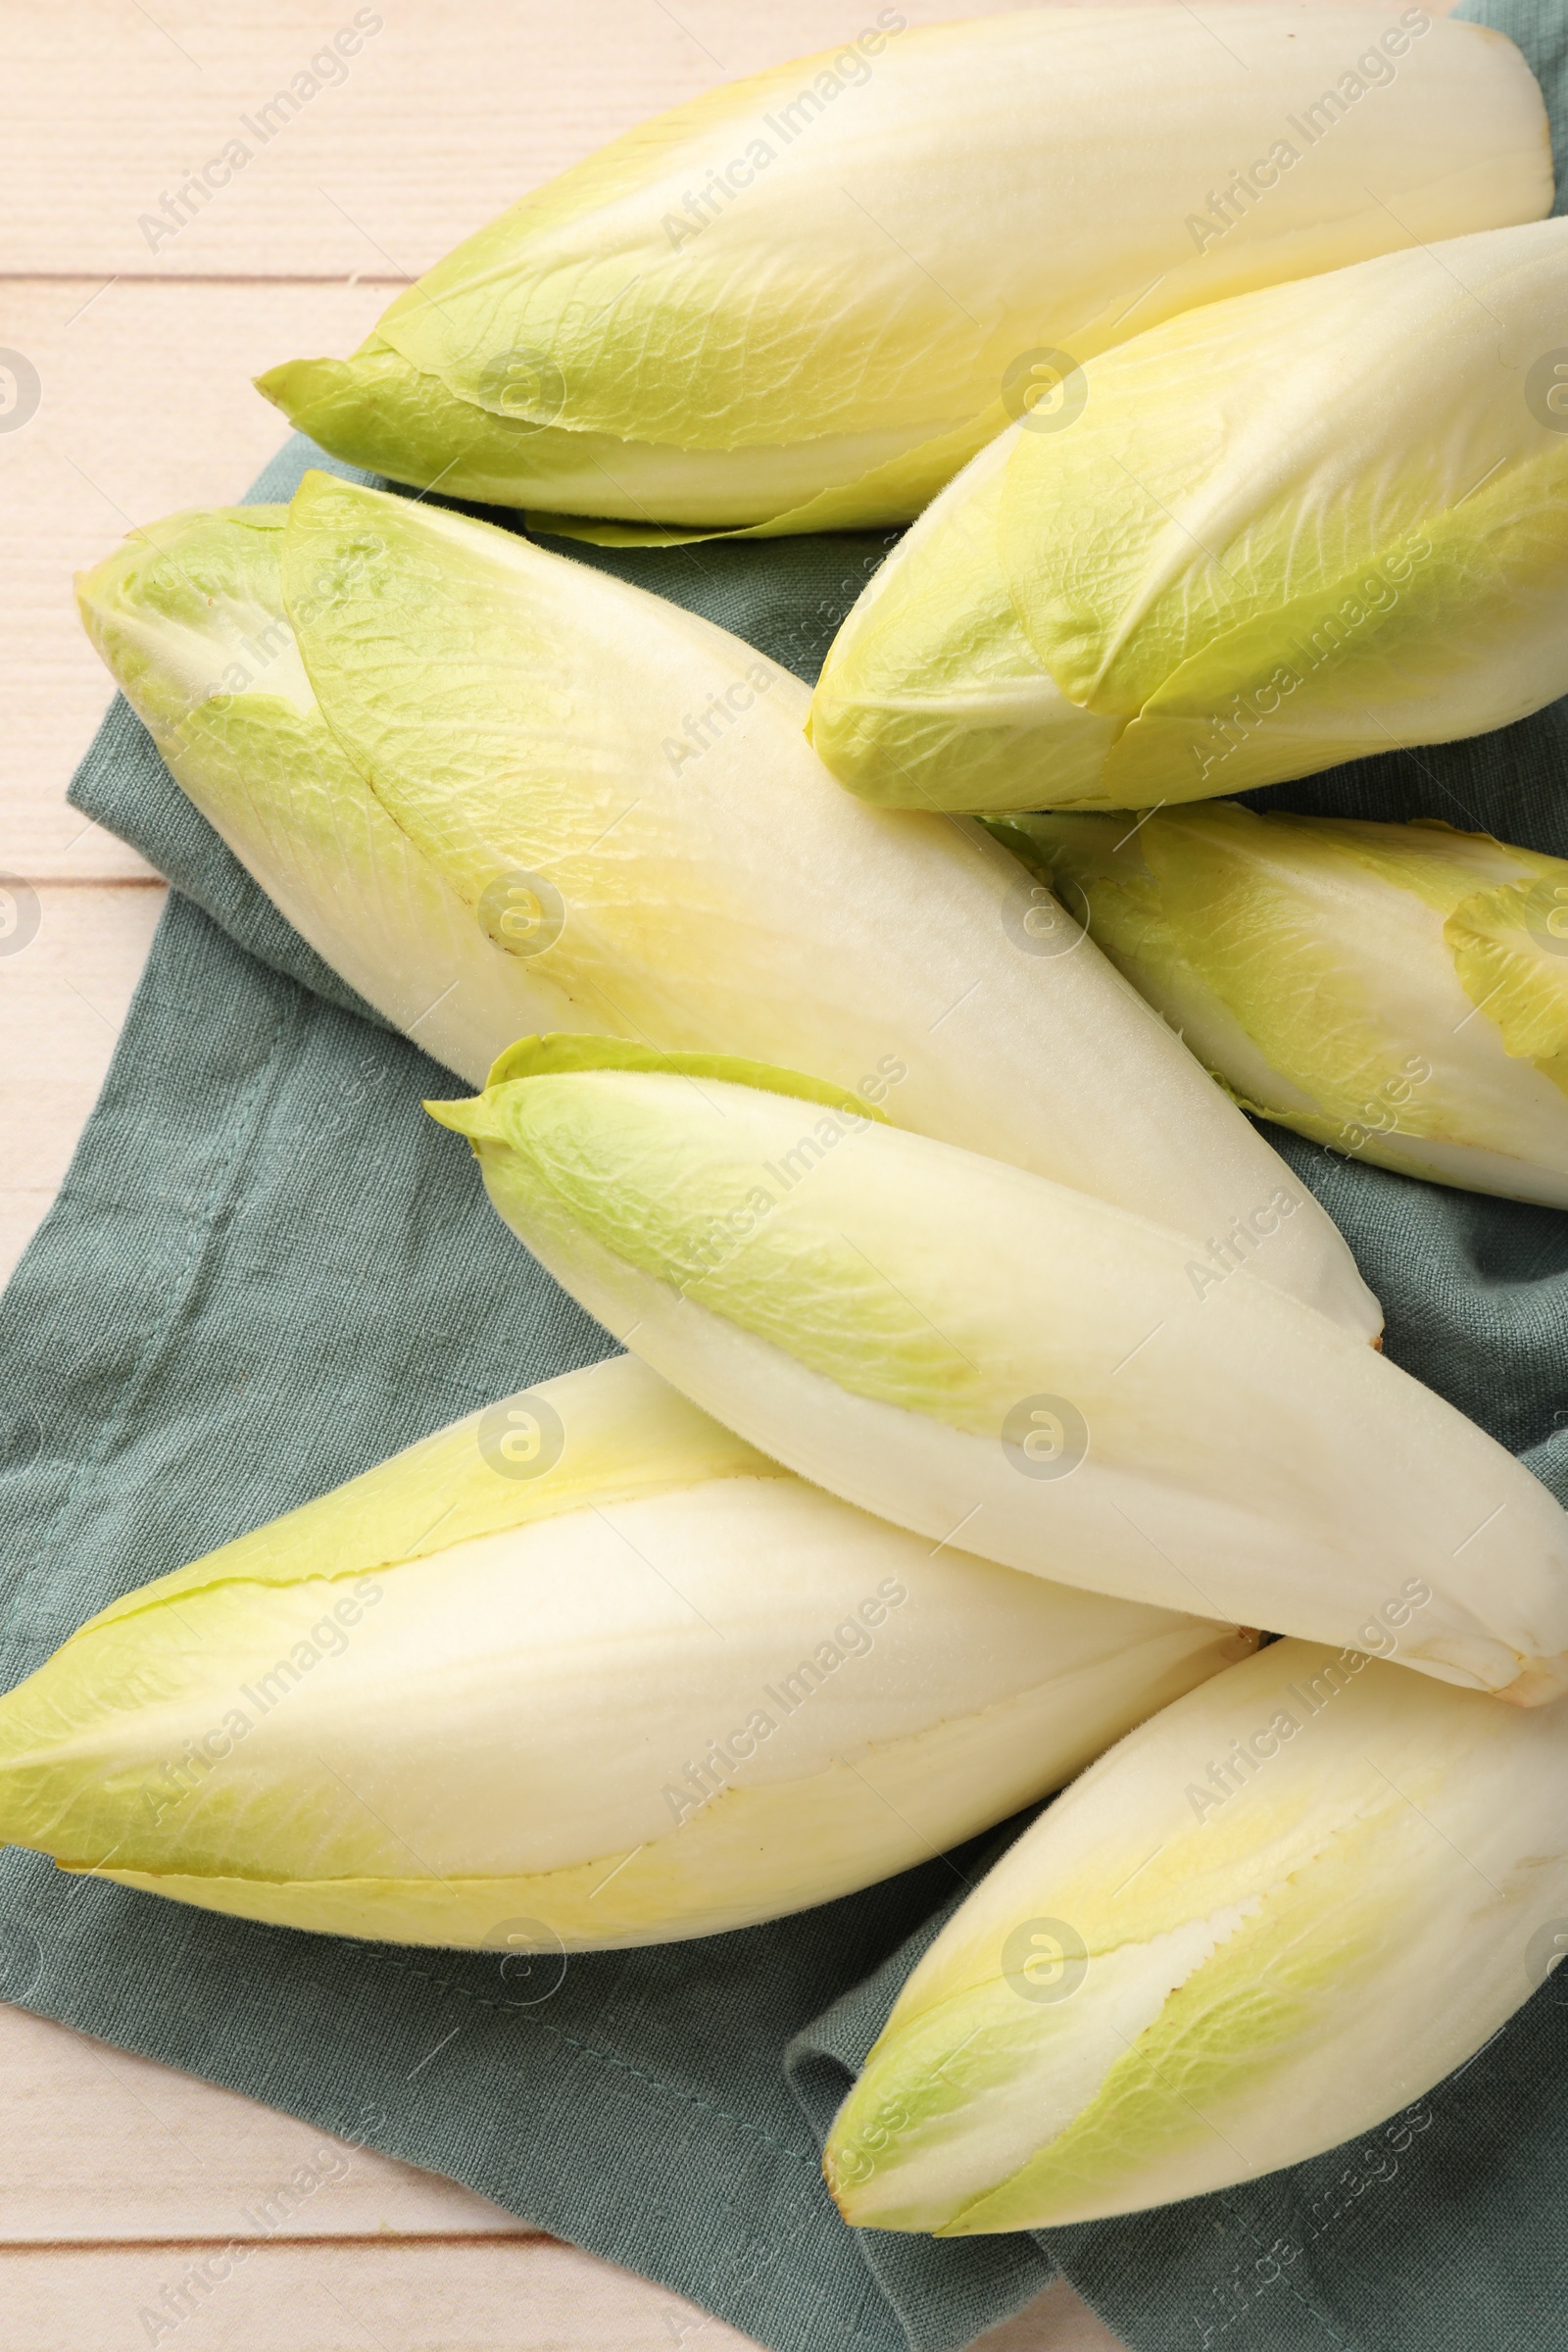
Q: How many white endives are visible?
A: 7